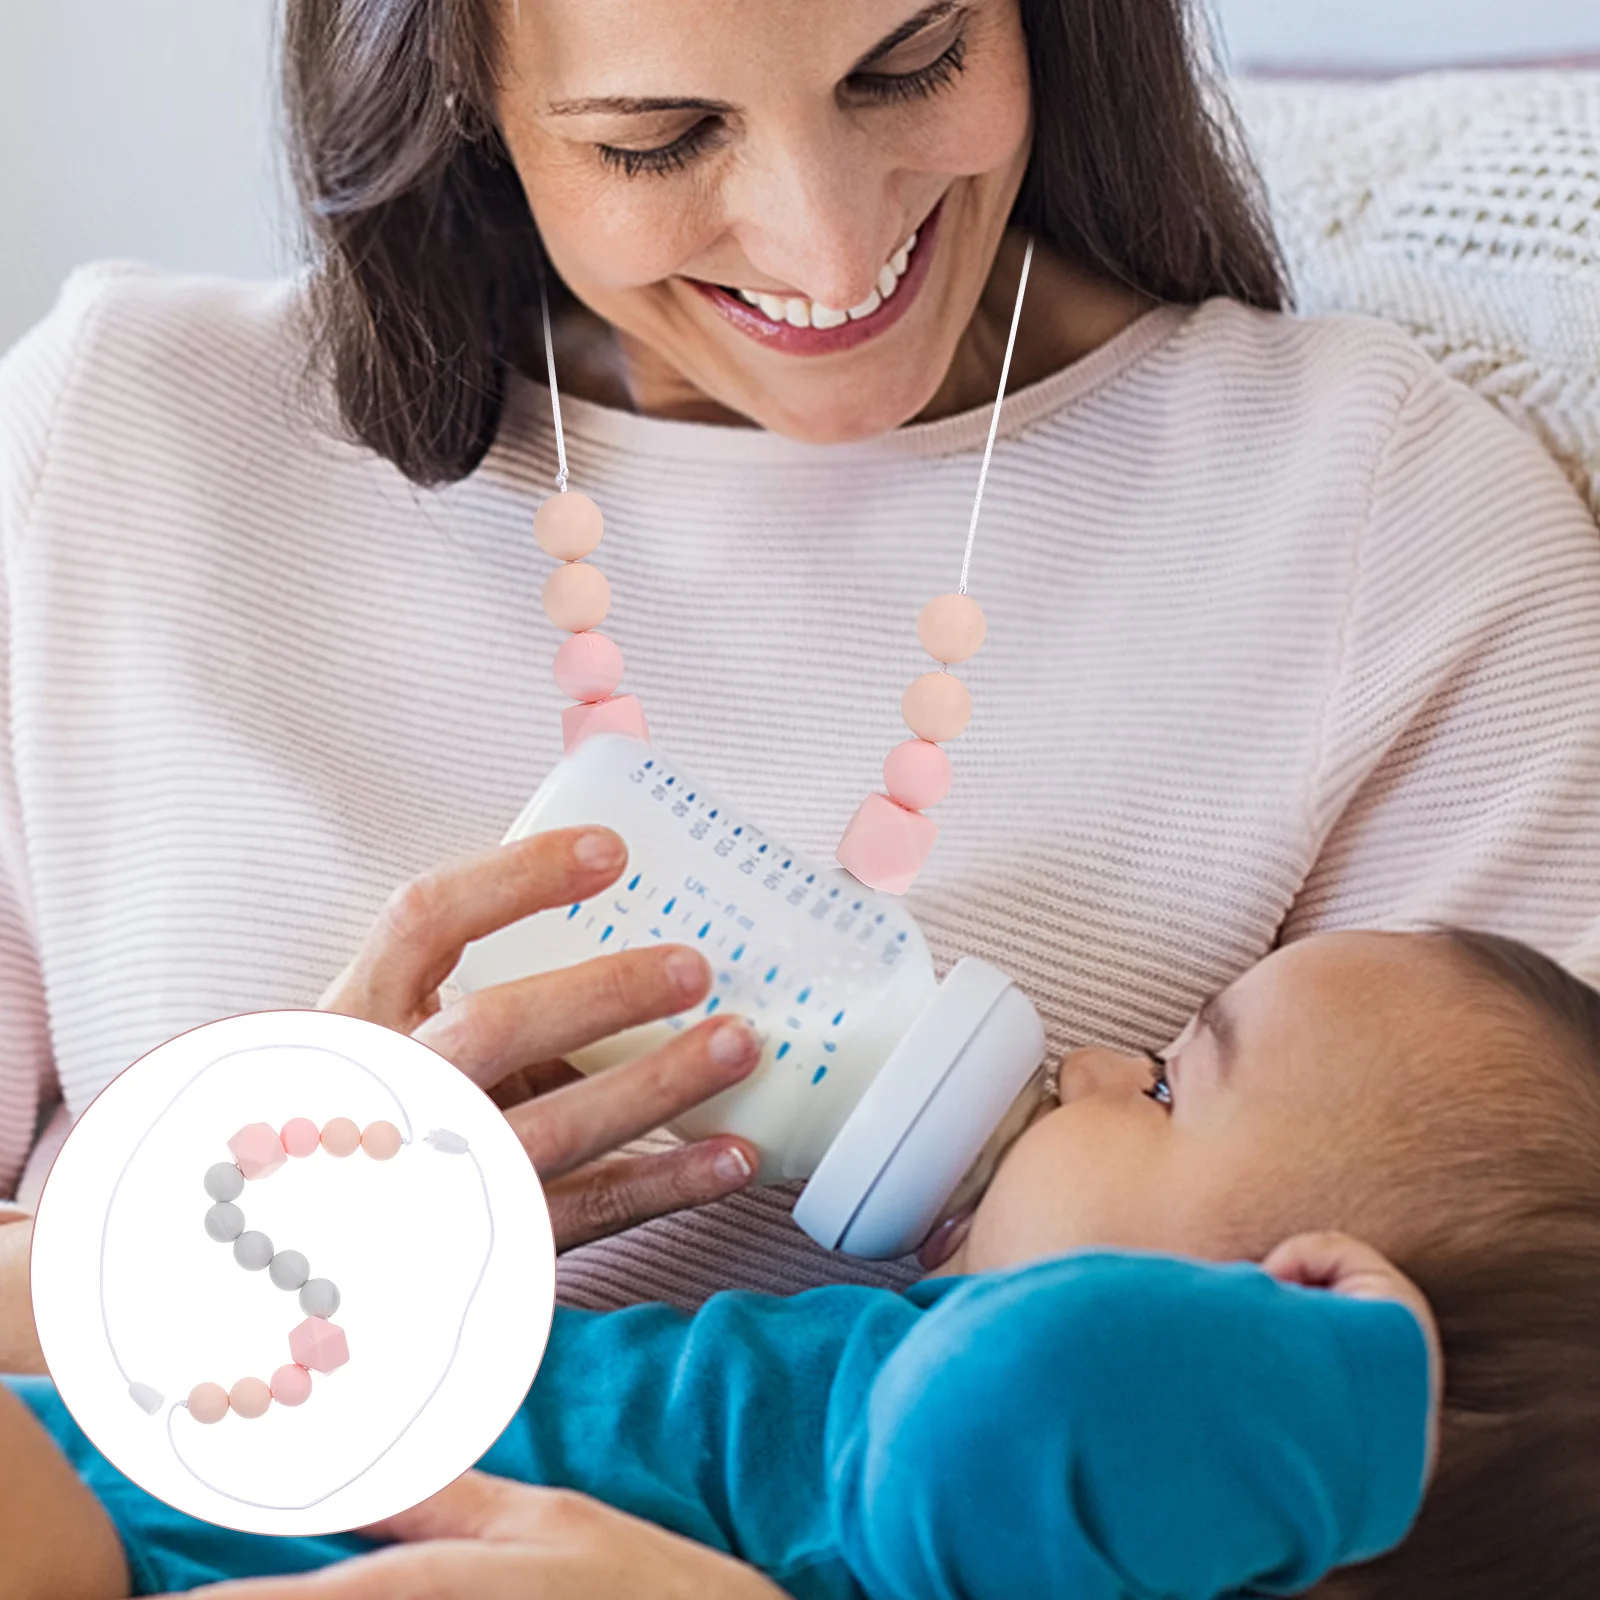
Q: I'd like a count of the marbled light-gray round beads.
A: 5